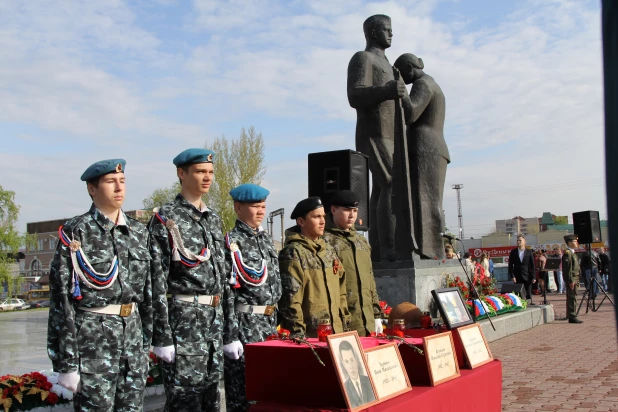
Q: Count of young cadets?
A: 5